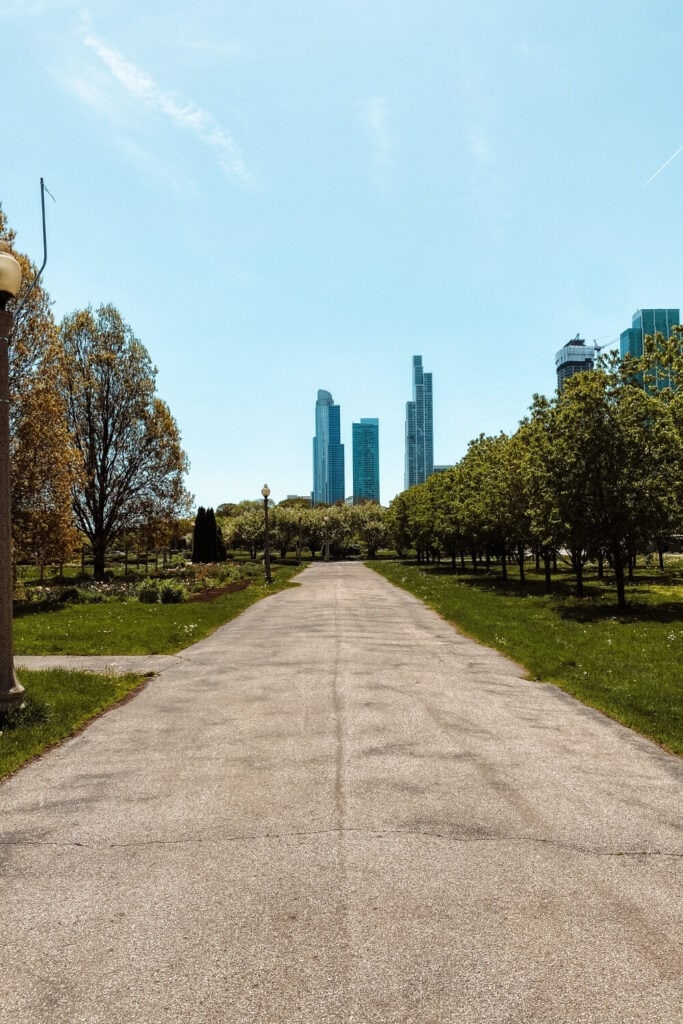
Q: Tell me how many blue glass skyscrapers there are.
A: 4